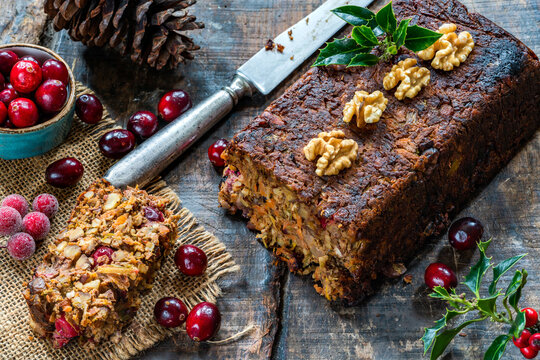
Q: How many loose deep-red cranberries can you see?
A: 11